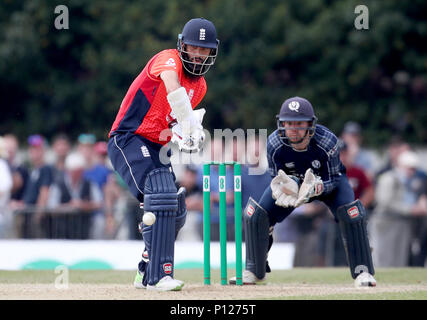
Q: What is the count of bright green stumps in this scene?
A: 3